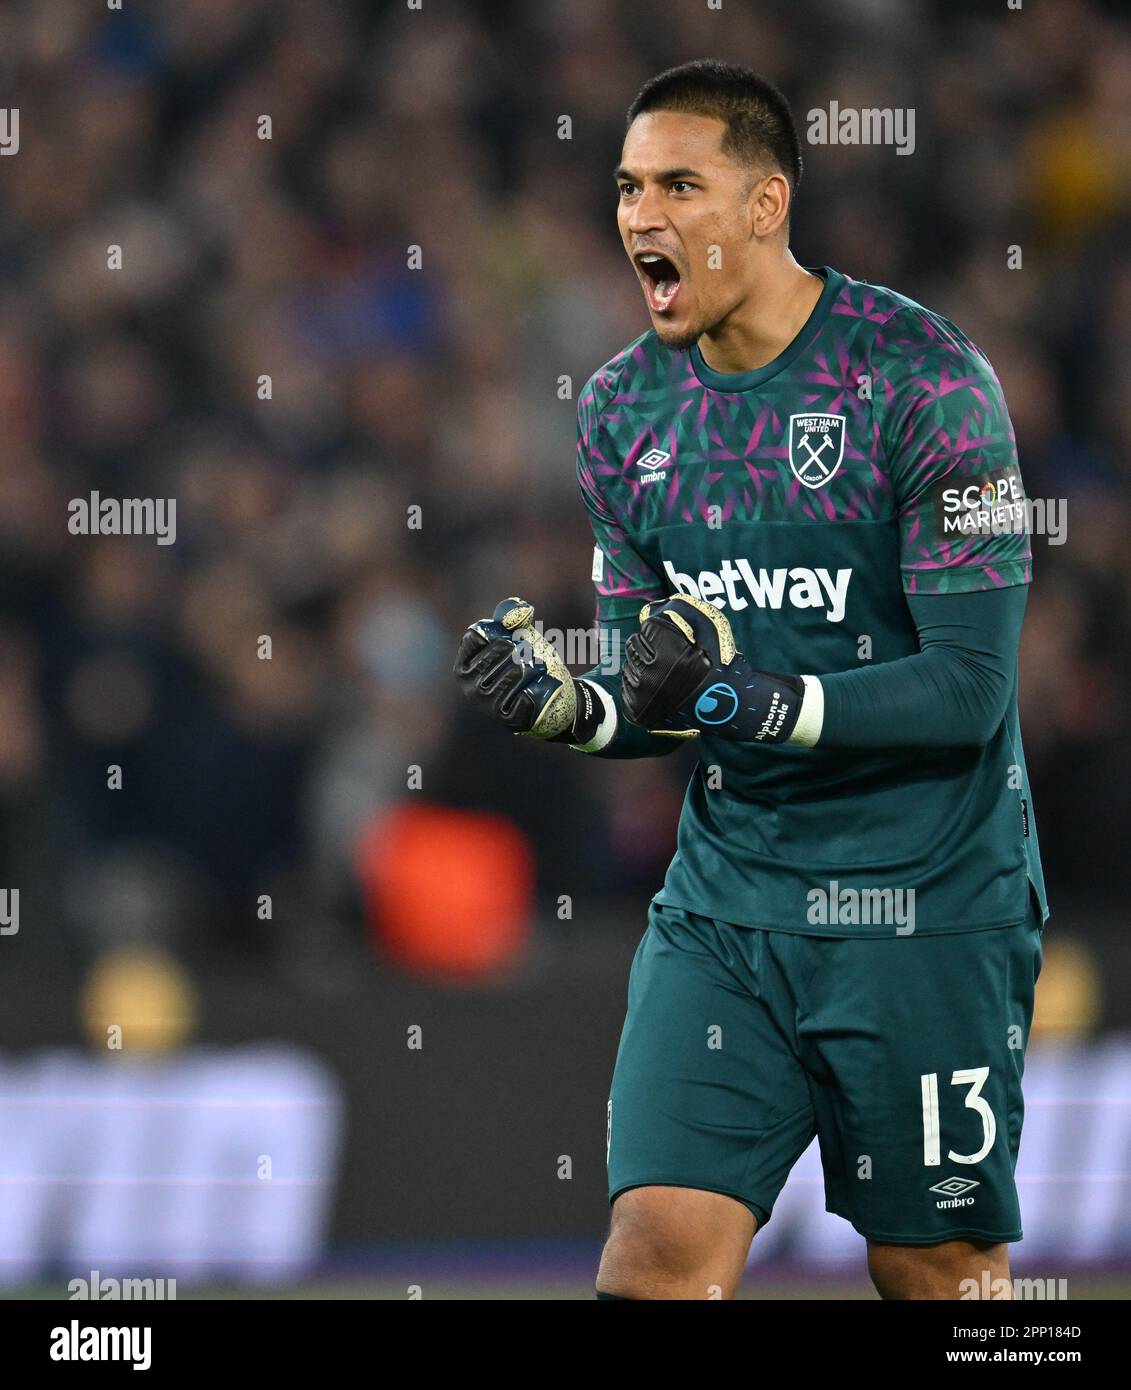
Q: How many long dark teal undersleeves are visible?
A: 2